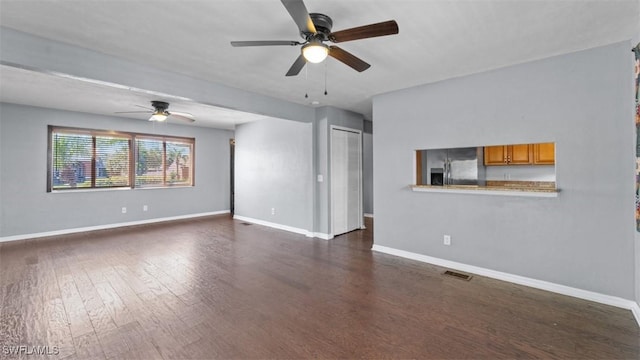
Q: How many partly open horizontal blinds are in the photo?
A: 2